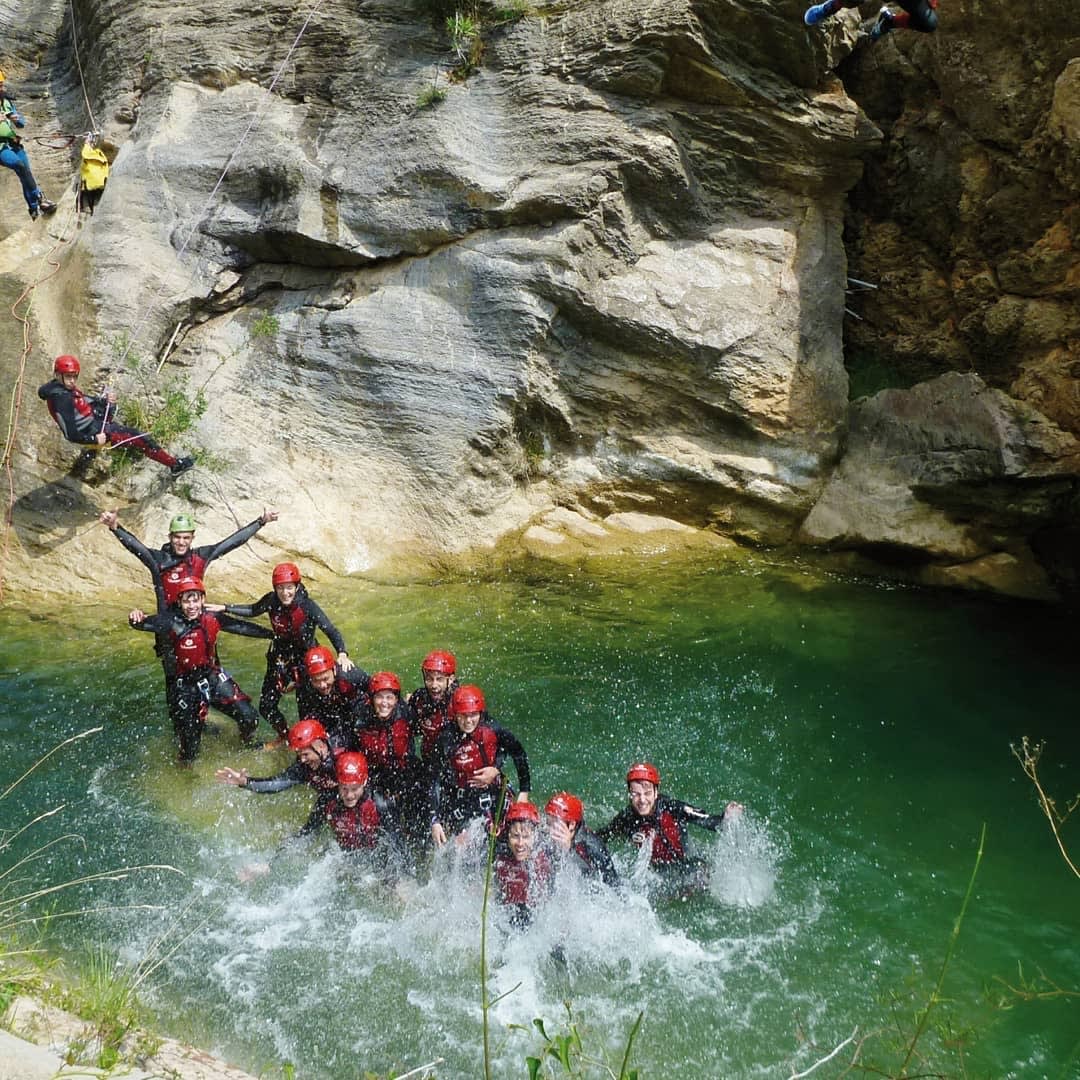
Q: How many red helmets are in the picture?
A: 12